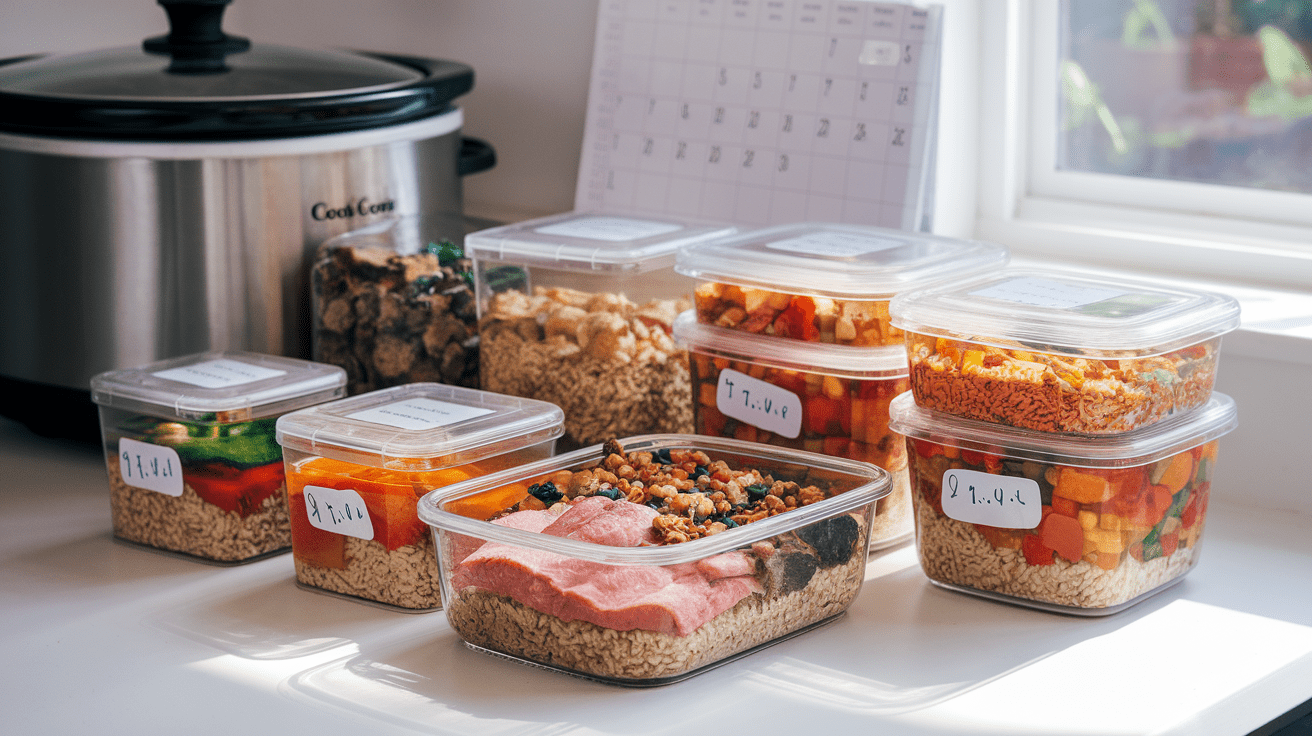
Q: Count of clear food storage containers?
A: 9